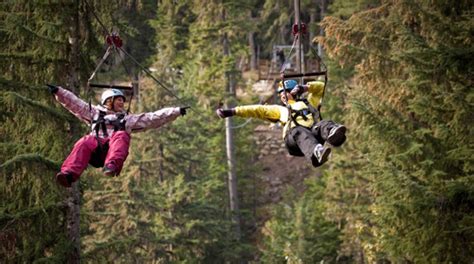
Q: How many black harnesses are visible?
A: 2